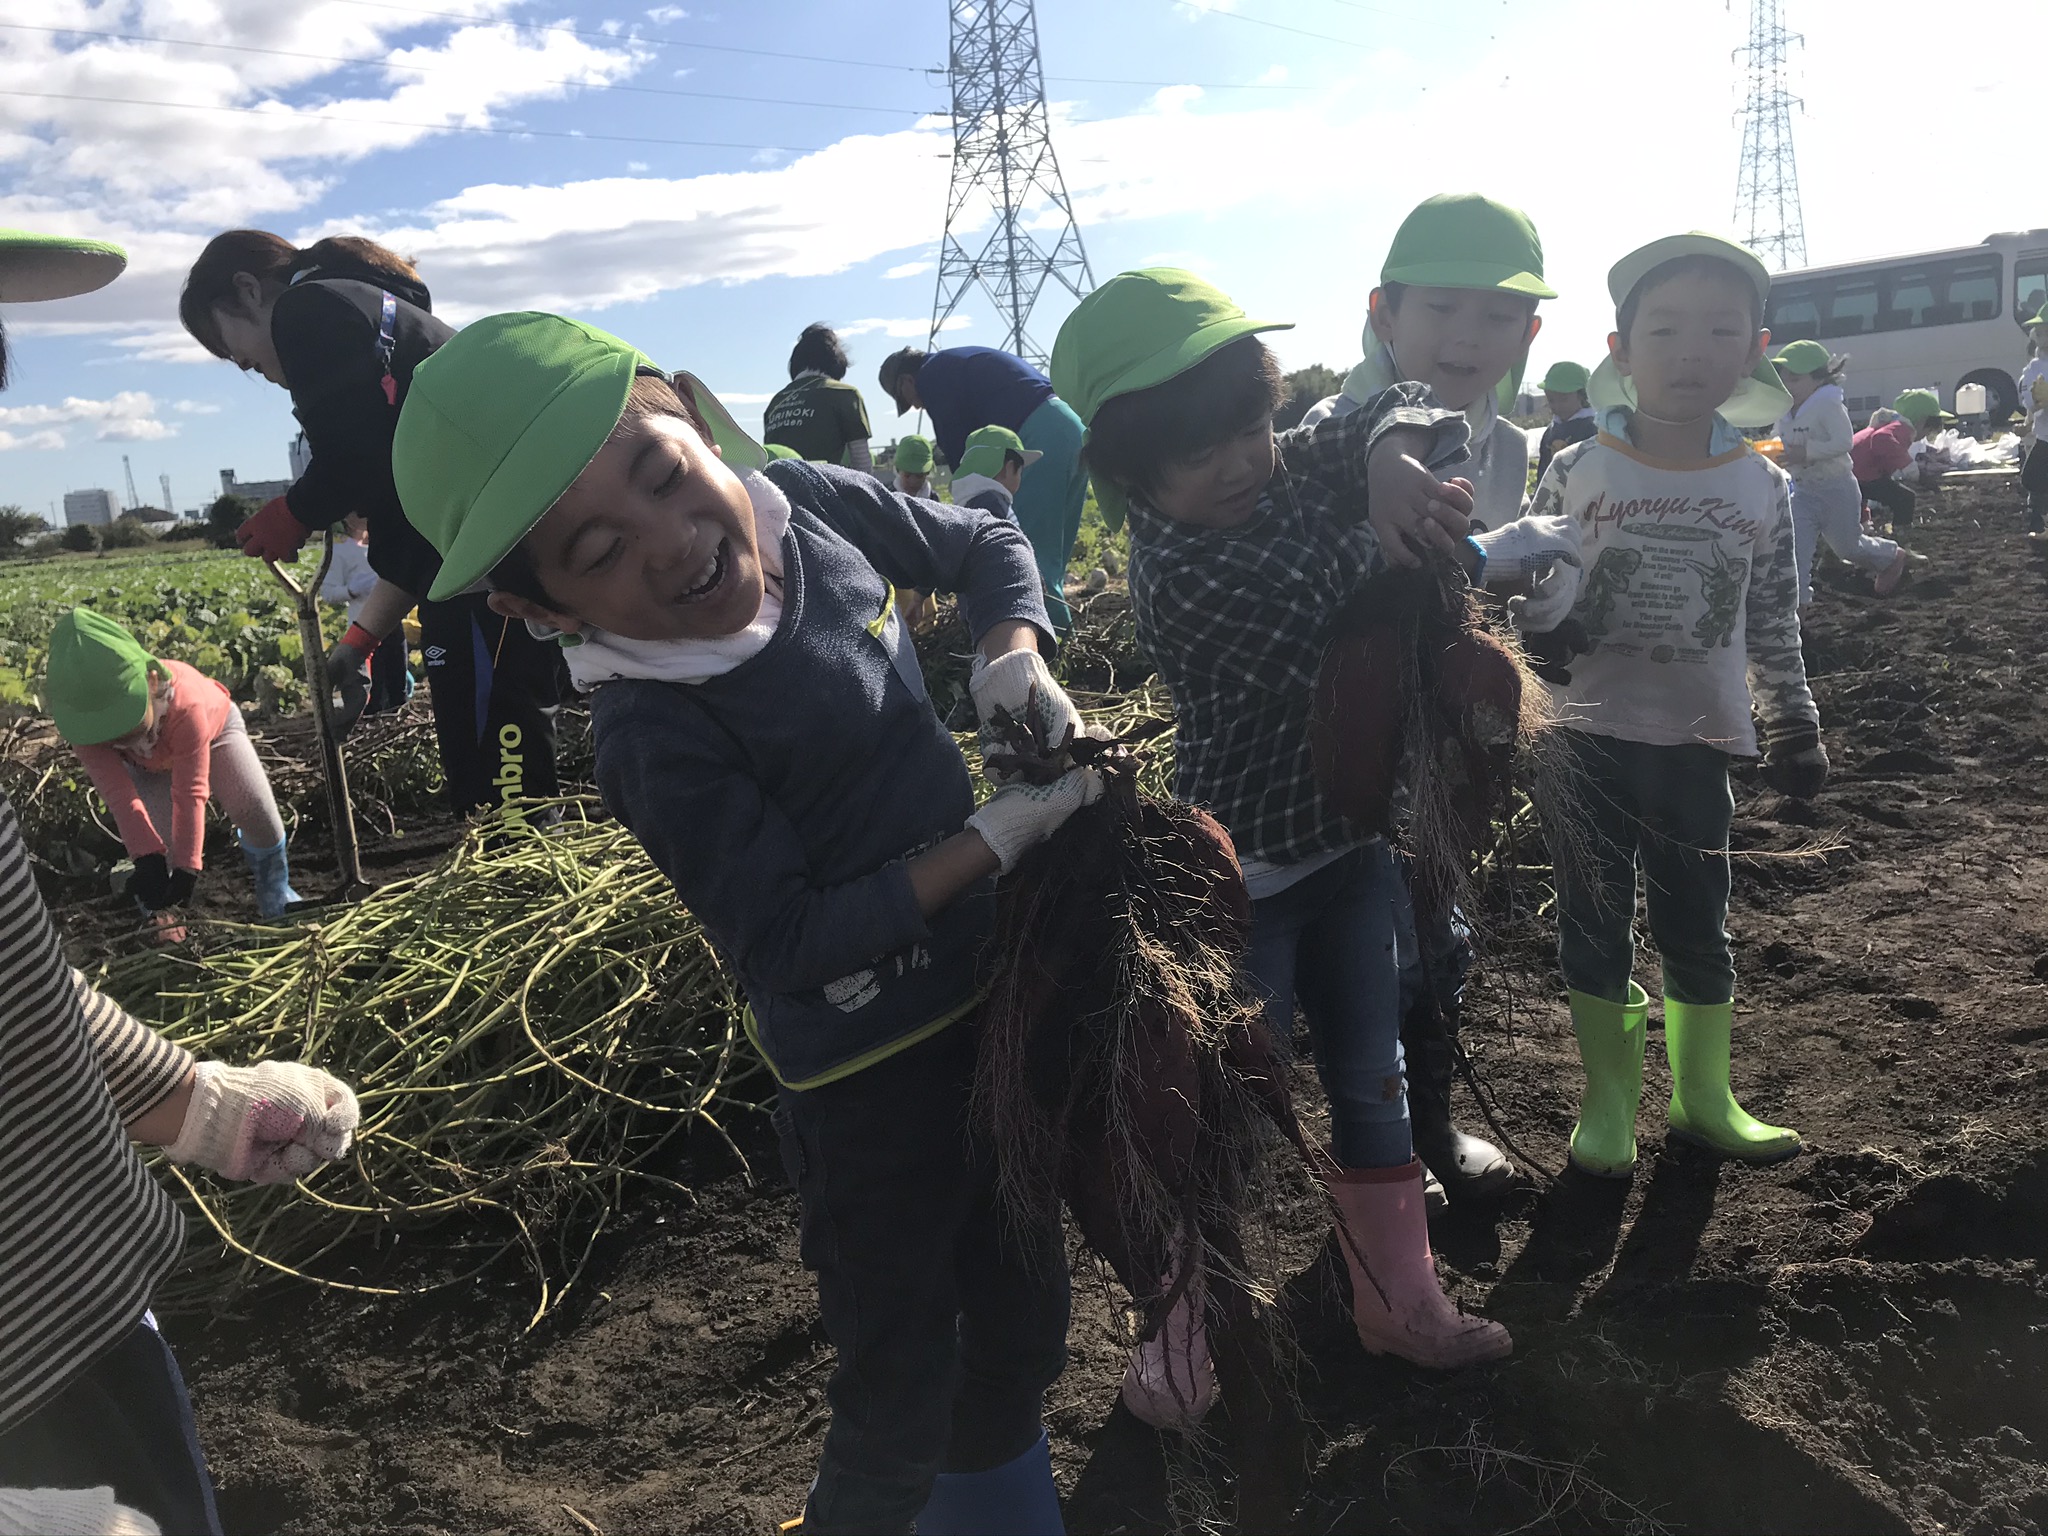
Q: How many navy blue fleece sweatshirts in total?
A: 1